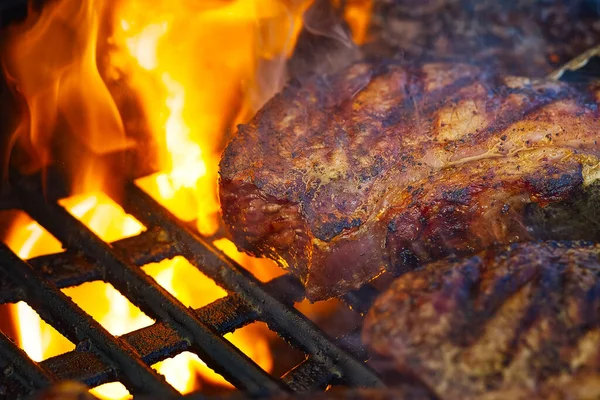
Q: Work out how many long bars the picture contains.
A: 4